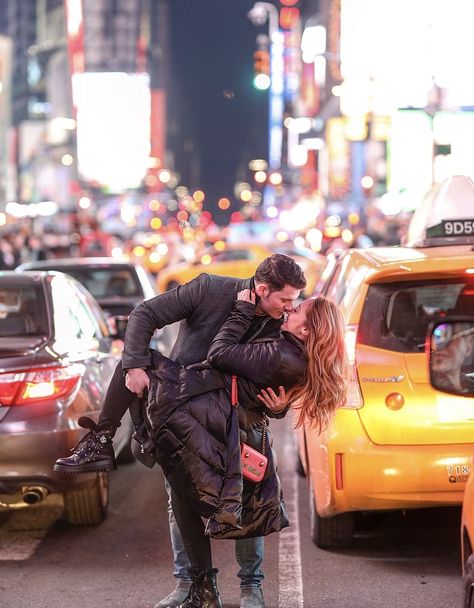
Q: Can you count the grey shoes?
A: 2